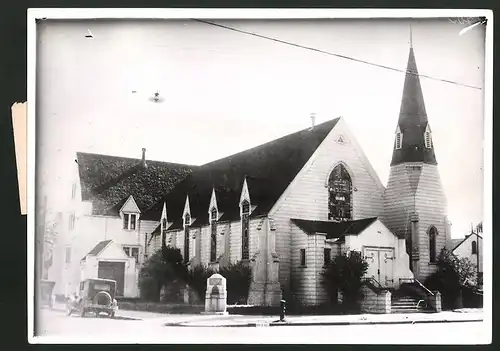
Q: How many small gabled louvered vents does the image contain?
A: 2